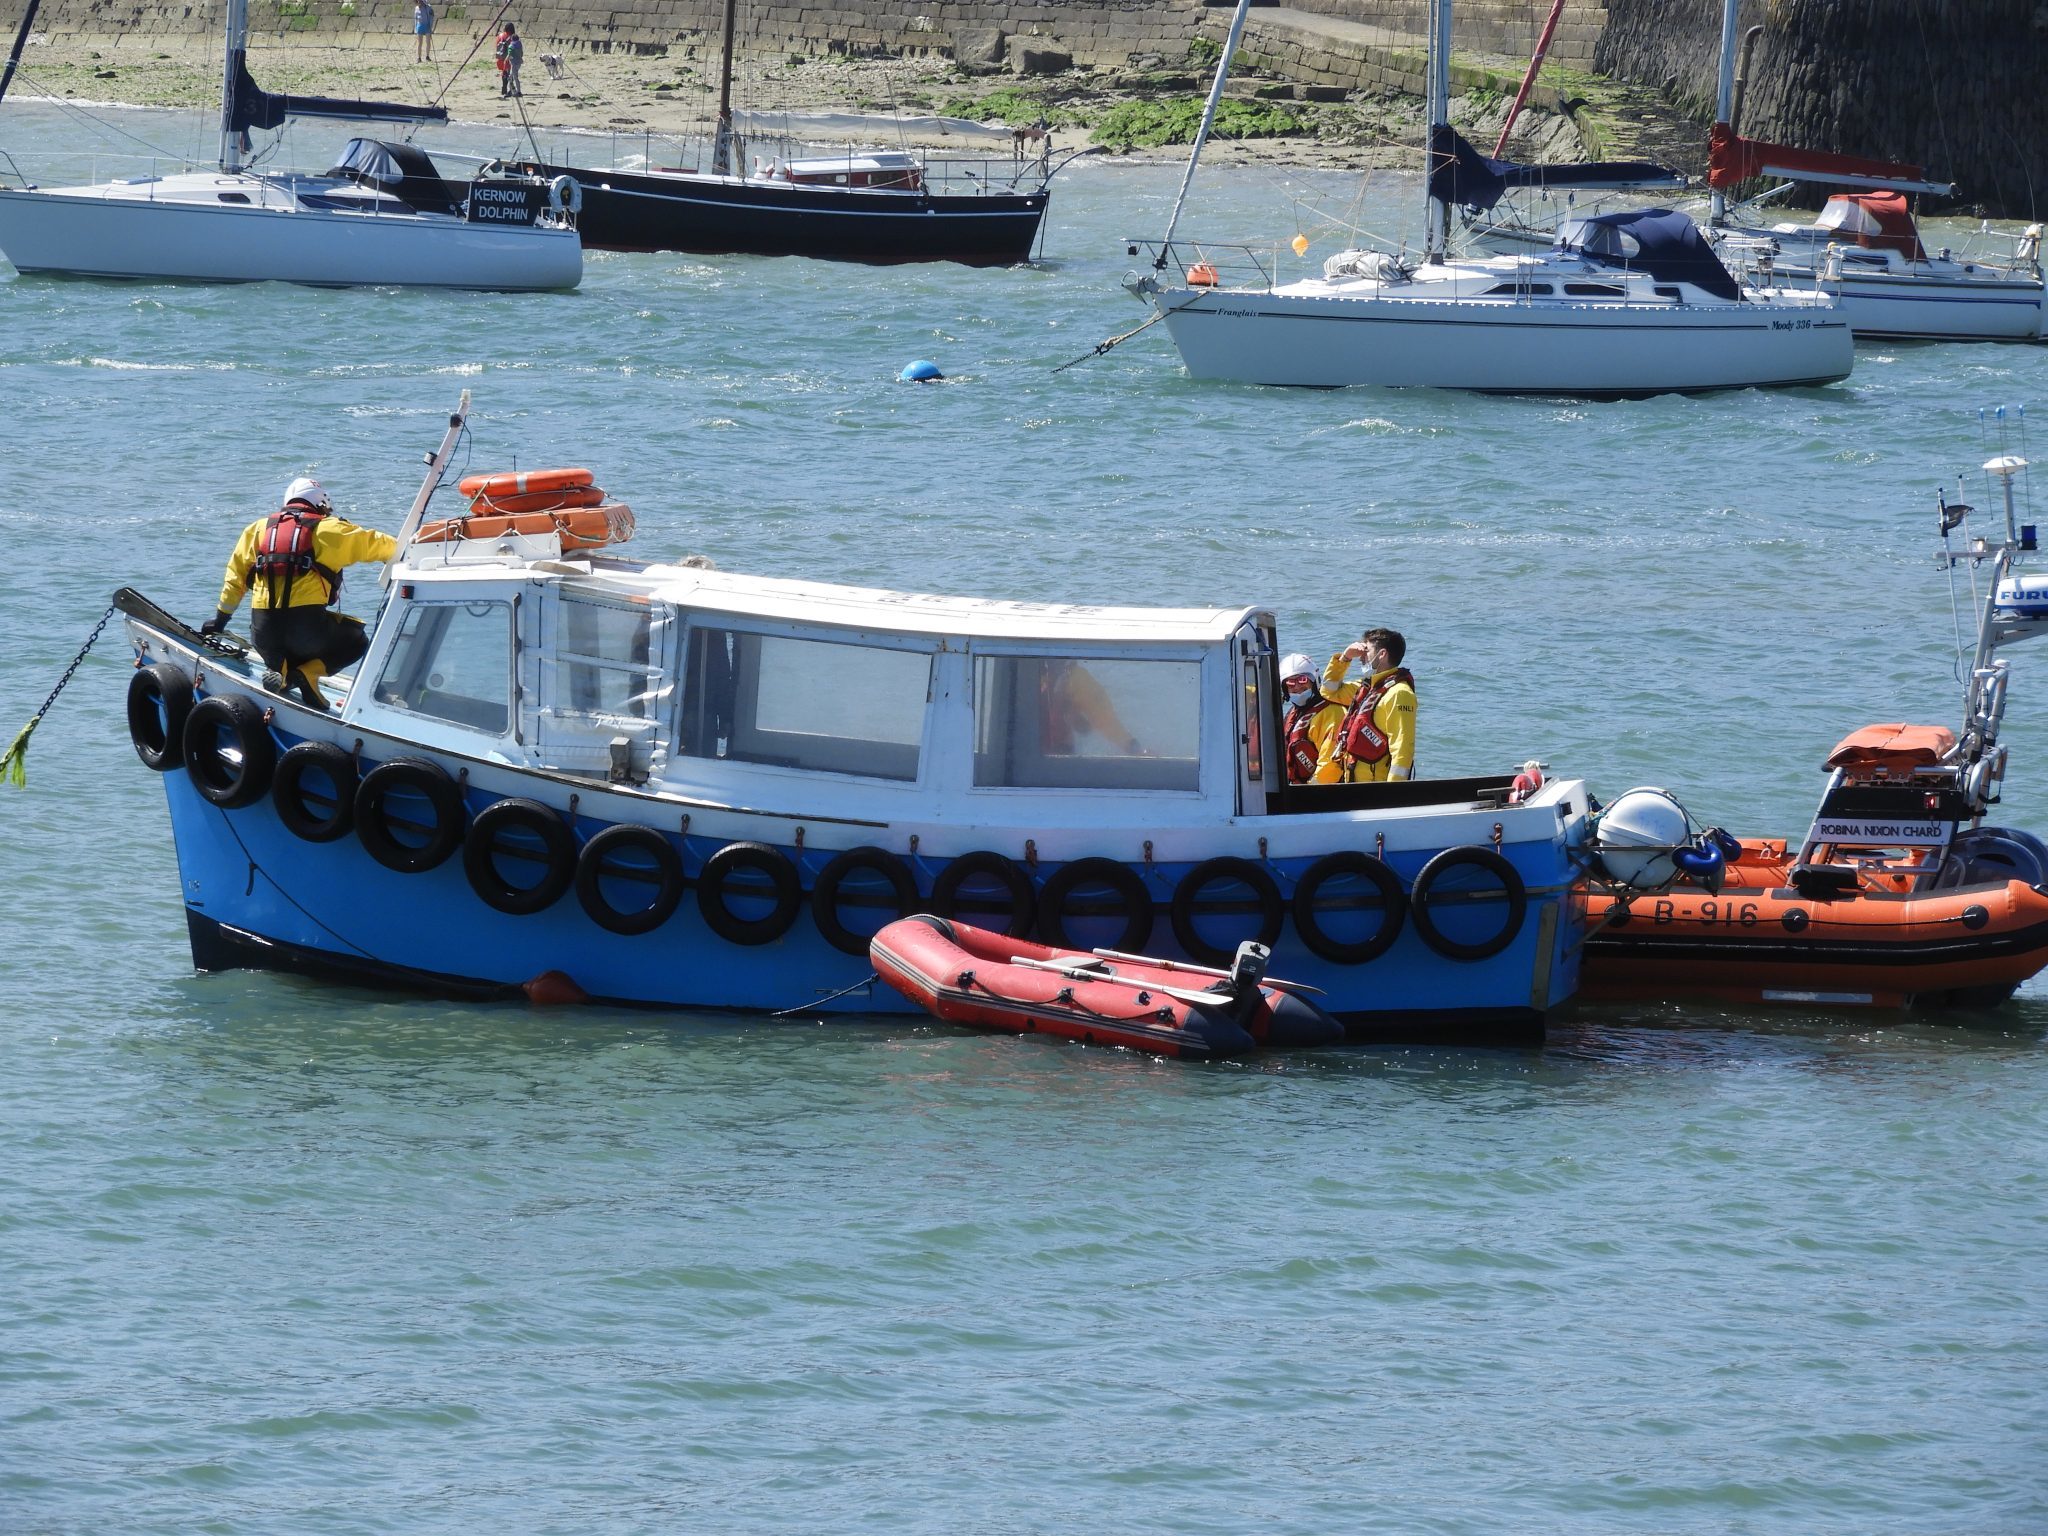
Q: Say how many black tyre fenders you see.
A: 13